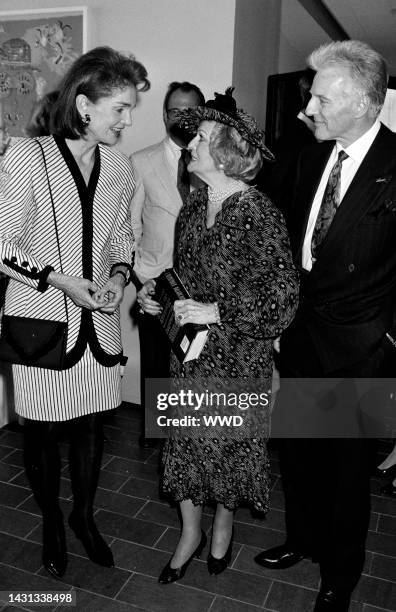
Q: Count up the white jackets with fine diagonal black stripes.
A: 1